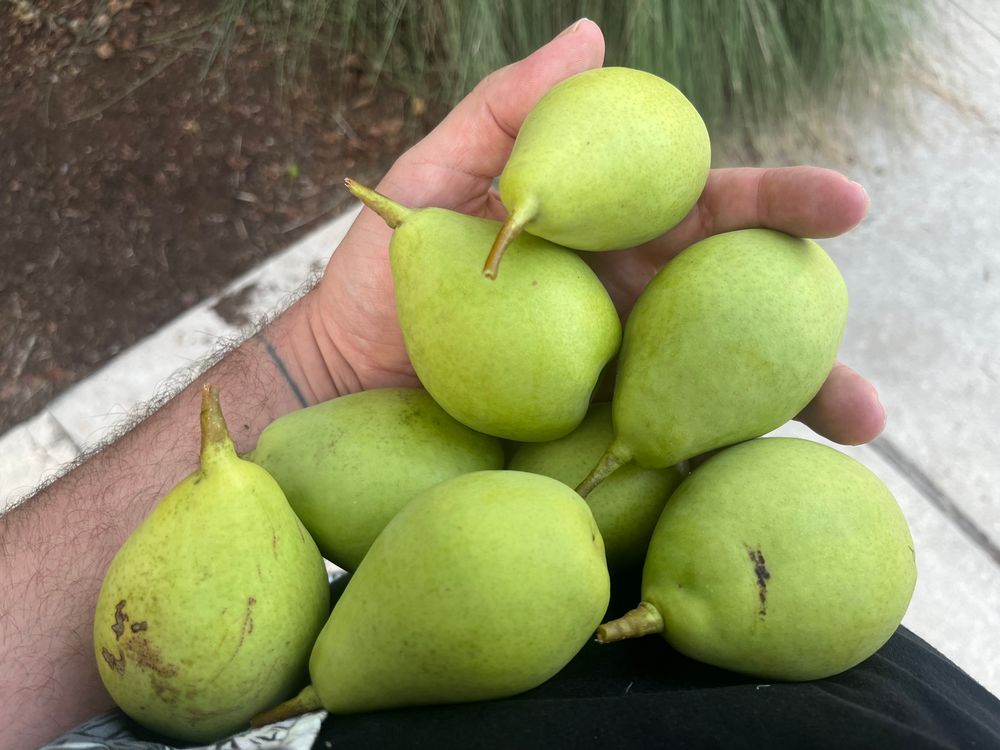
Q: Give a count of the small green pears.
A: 8